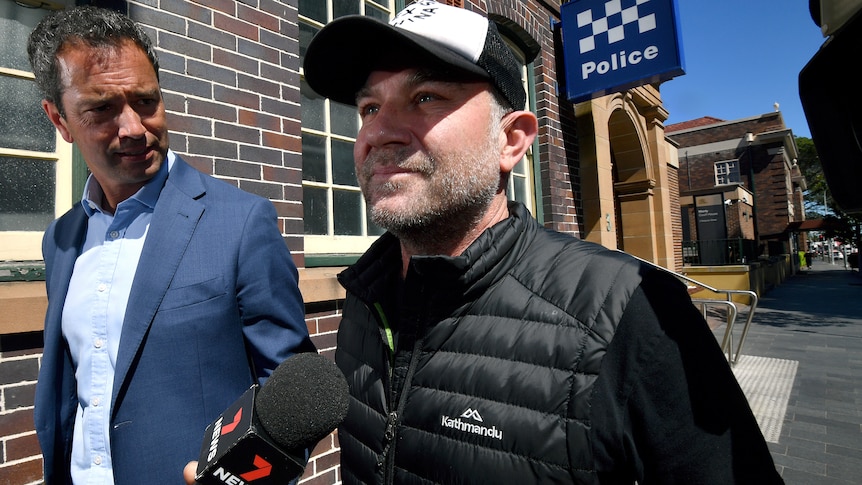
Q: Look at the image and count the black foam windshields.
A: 1